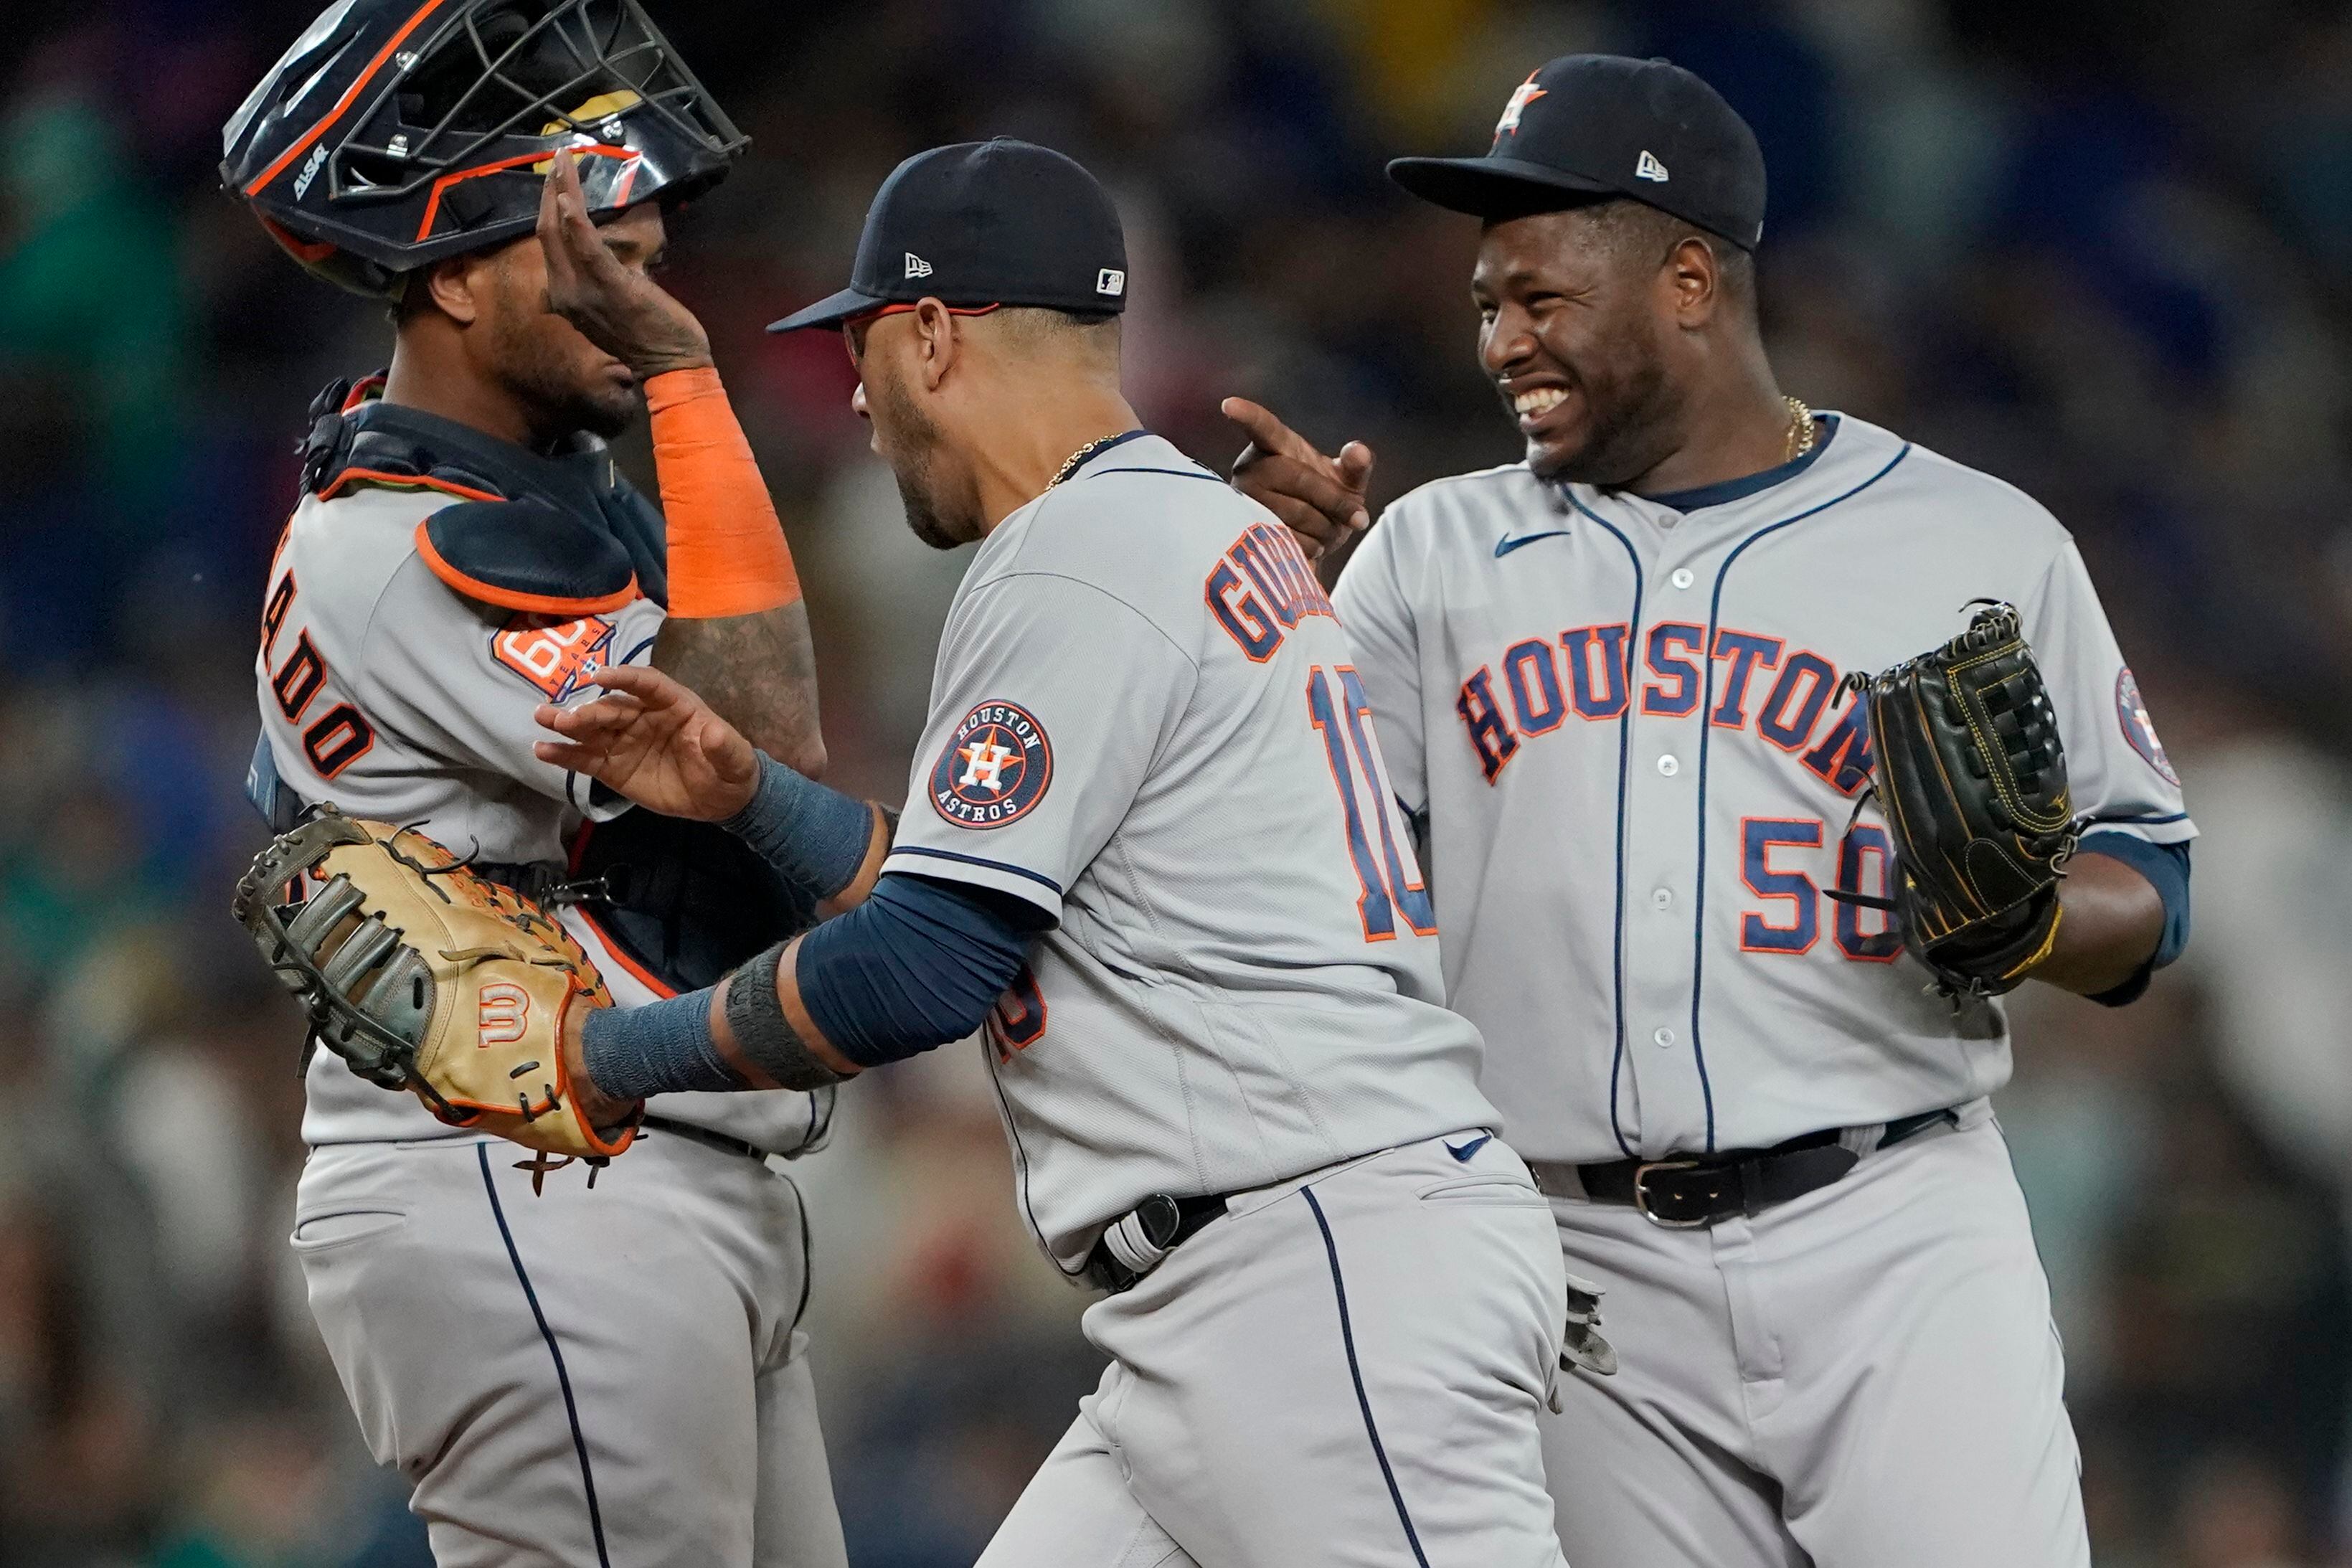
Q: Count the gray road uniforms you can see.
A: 3